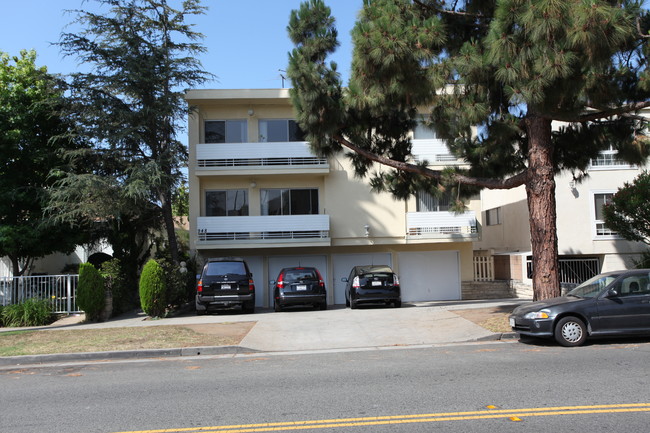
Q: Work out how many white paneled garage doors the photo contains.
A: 4